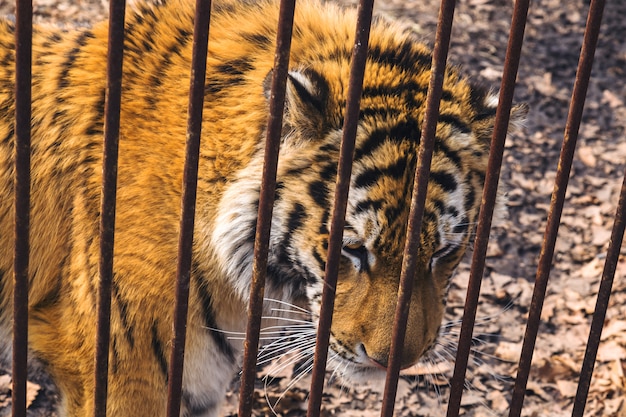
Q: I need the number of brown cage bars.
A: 9